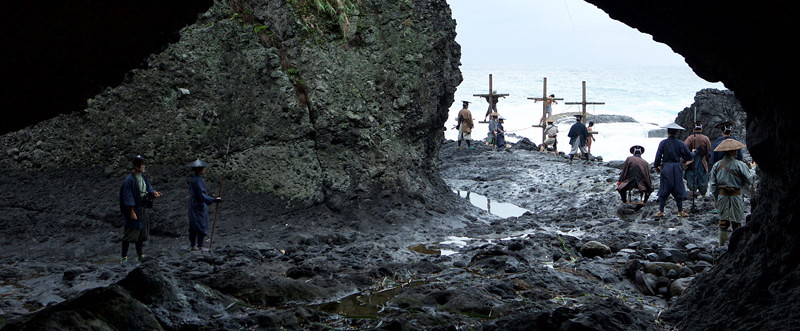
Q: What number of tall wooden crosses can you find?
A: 3